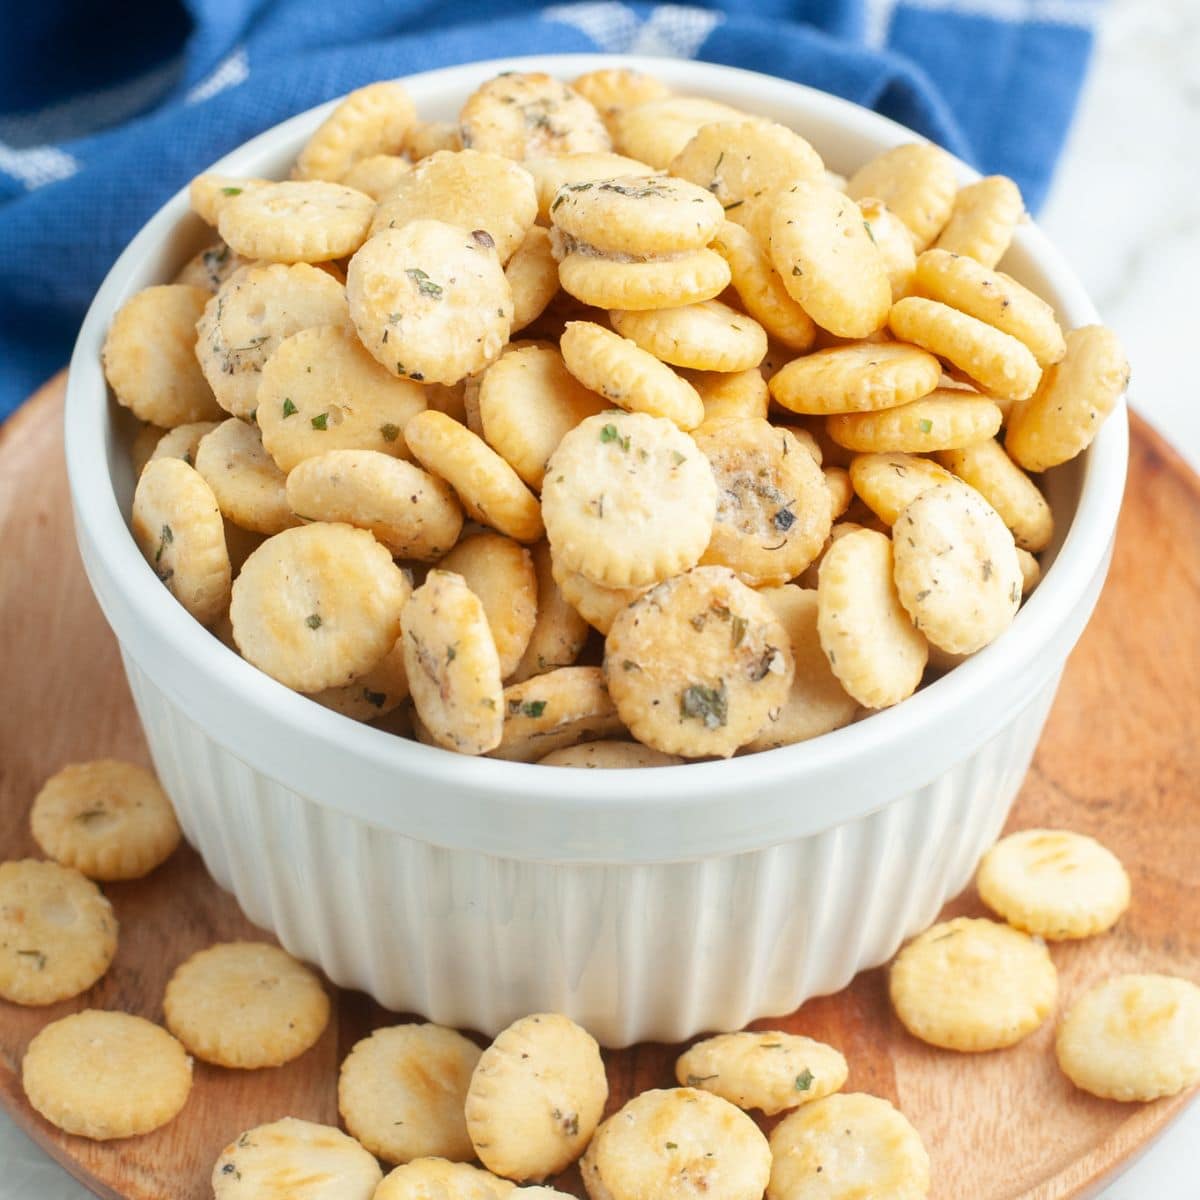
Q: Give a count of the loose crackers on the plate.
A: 15